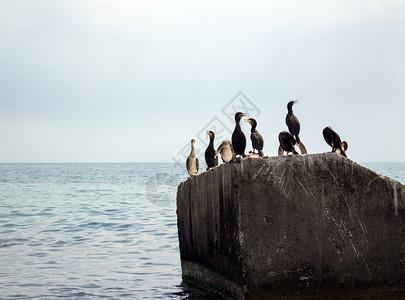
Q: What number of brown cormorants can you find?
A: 2